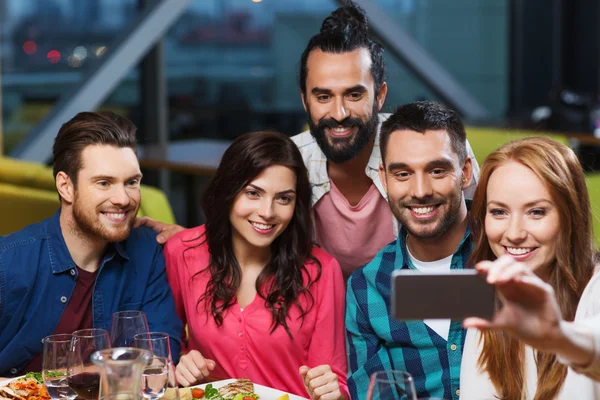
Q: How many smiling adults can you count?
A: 5